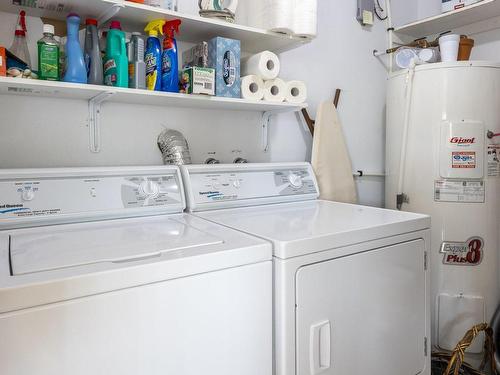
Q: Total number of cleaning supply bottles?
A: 8